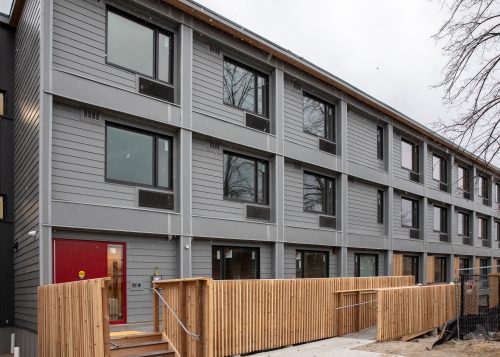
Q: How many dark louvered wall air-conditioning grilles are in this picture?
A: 14